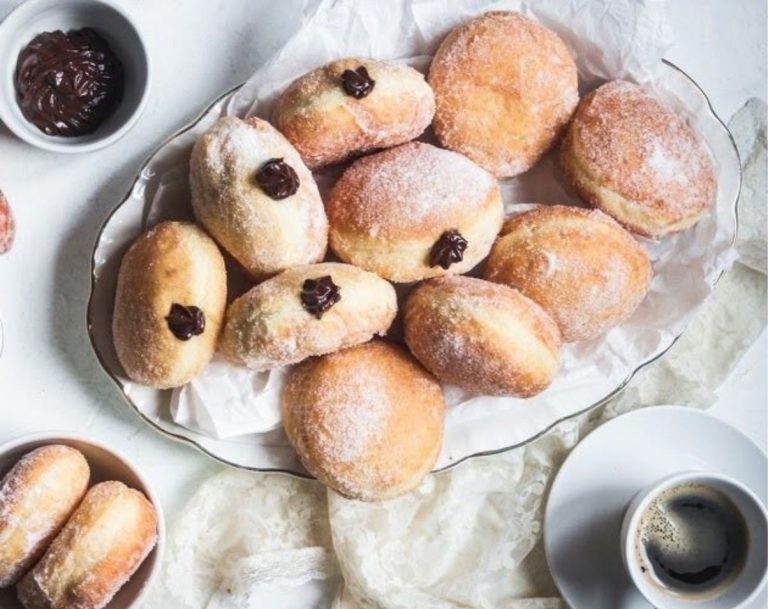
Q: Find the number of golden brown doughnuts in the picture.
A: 12